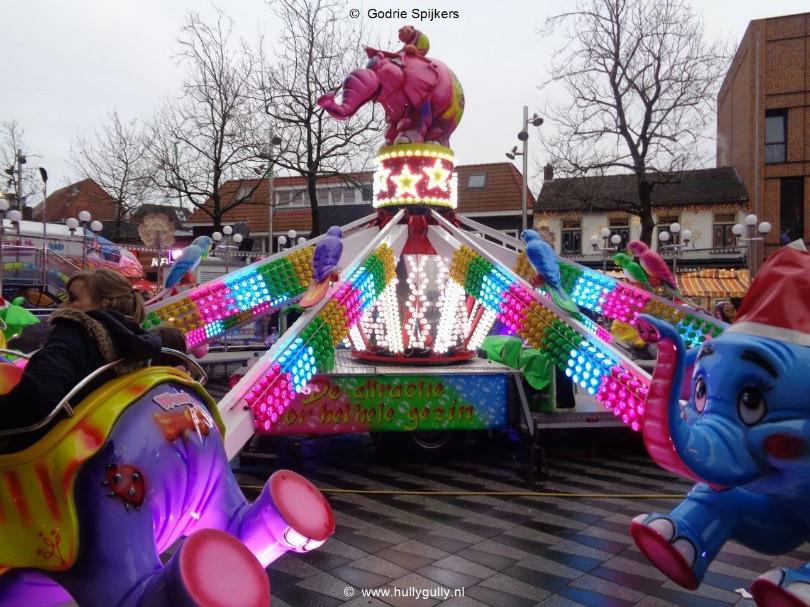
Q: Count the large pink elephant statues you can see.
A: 1